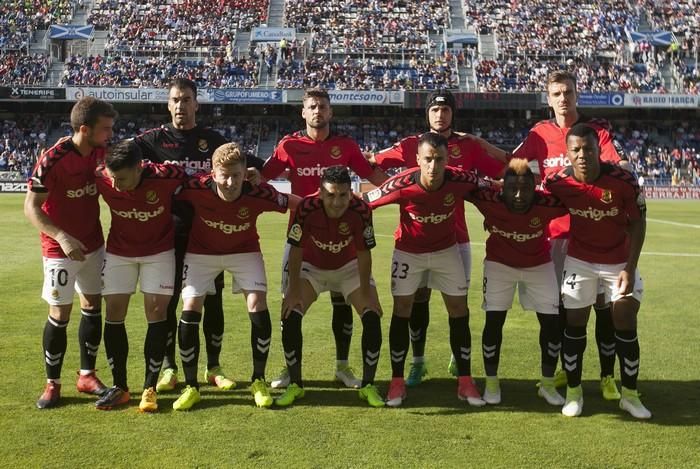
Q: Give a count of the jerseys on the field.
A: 11